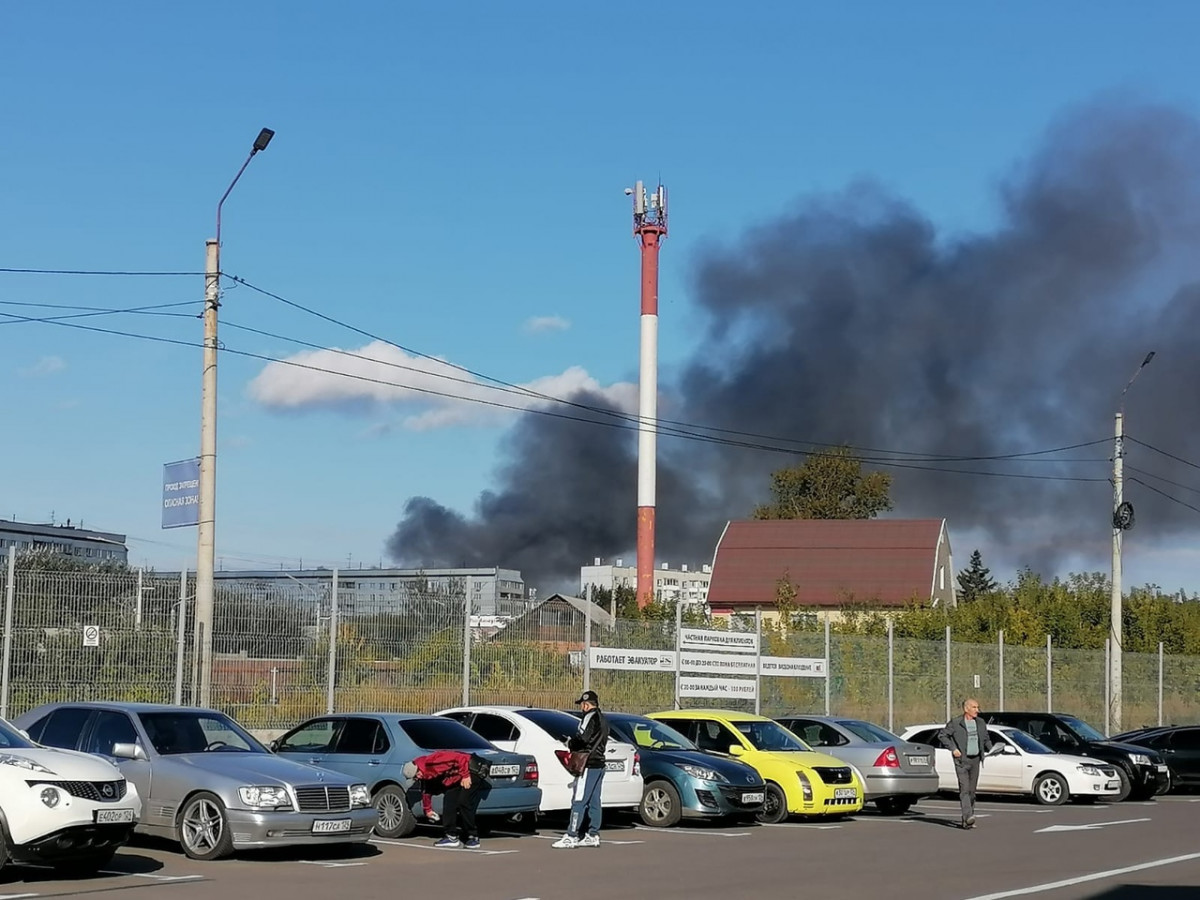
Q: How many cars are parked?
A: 10